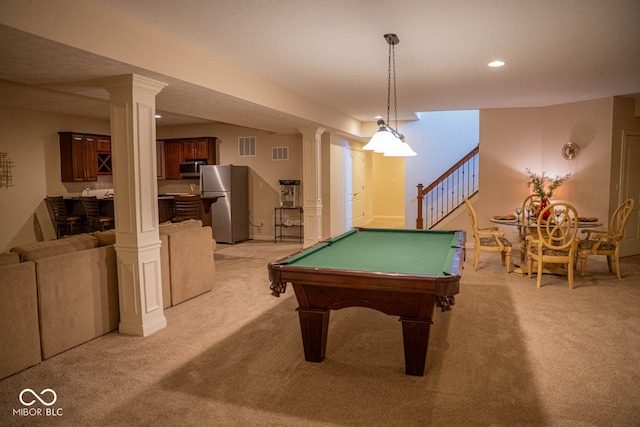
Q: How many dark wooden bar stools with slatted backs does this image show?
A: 3